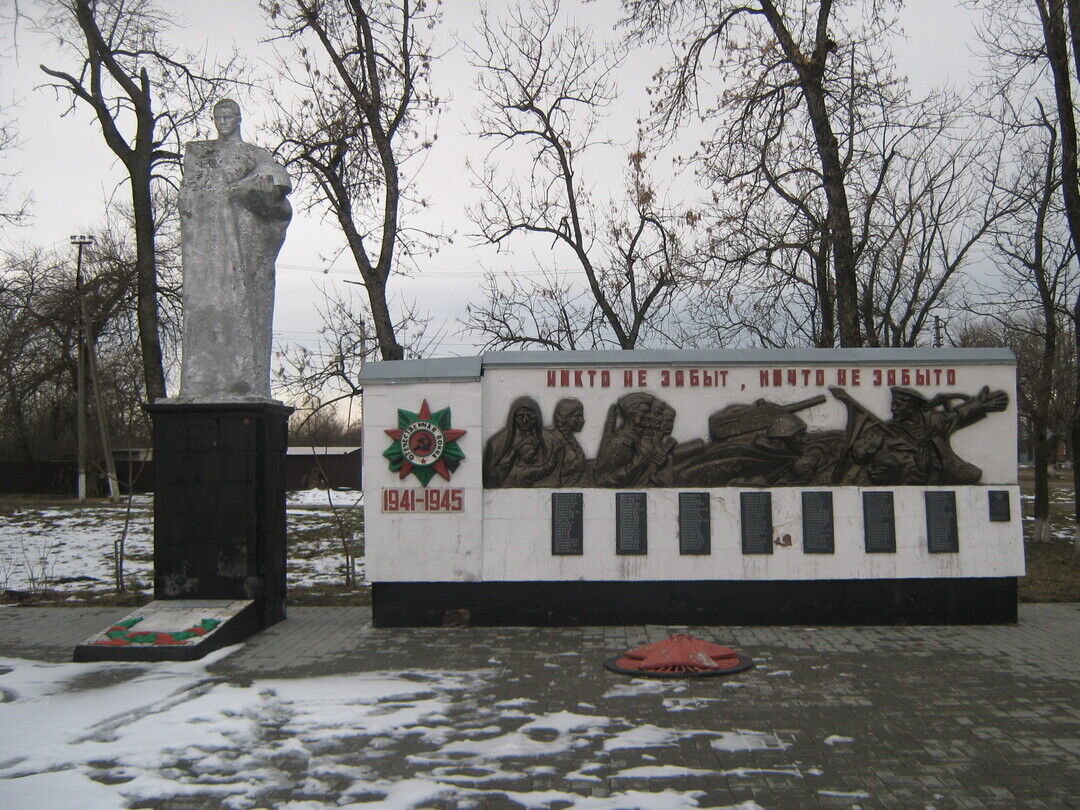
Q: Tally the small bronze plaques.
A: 8